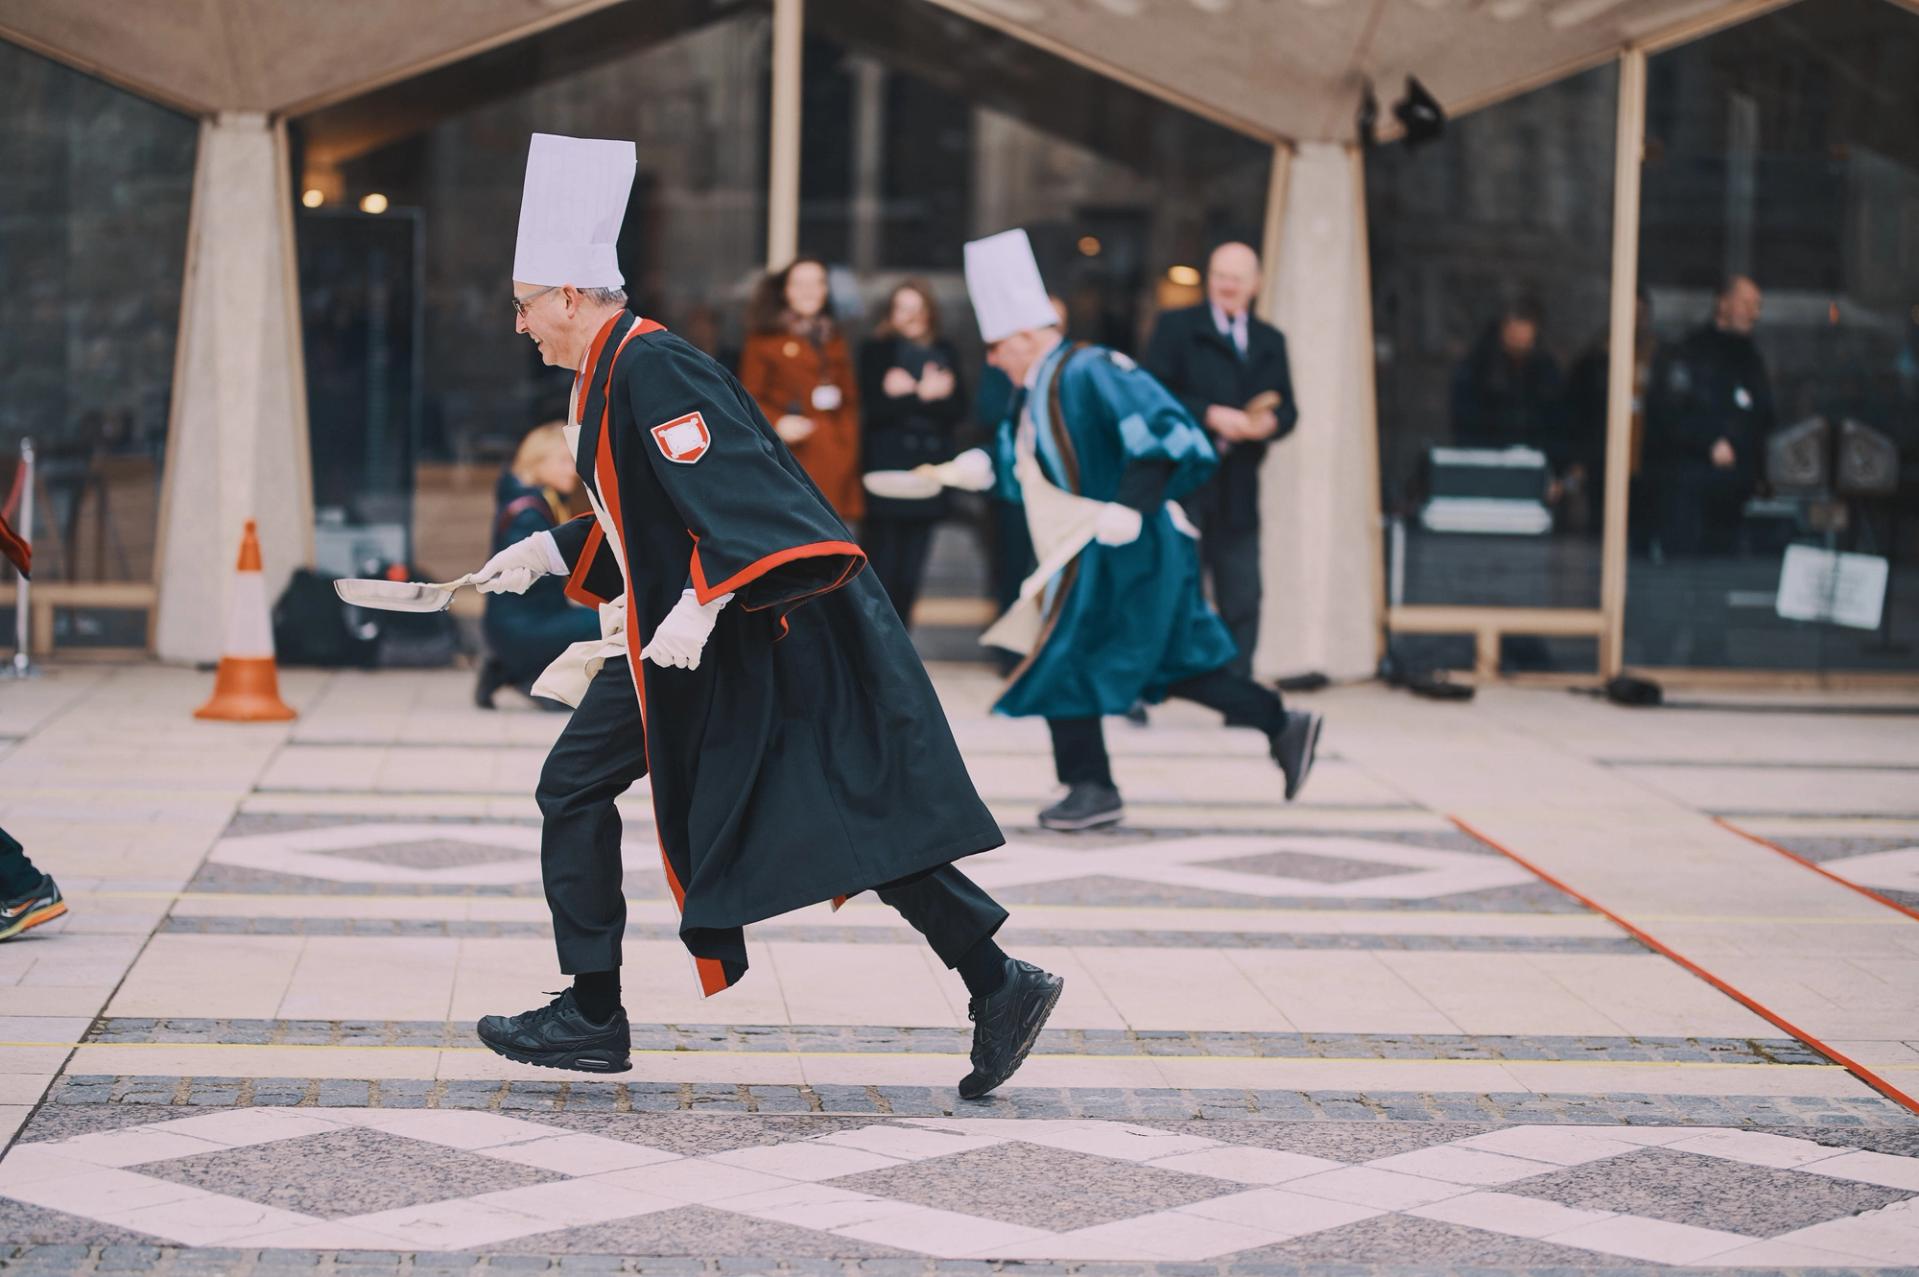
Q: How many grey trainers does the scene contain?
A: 2